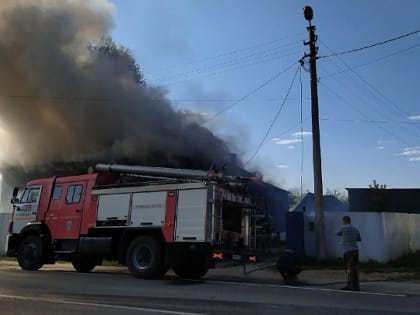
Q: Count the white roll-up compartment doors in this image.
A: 3